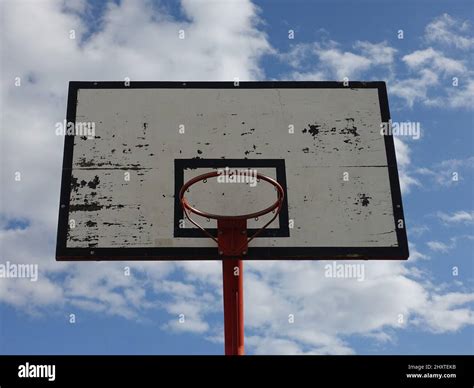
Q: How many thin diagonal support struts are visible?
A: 2